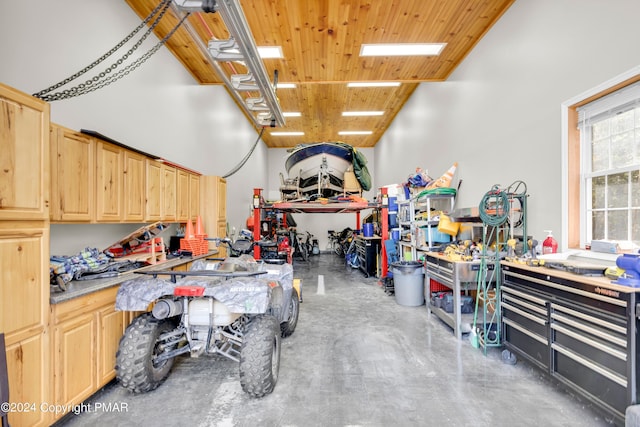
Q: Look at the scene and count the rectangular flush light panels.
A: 8